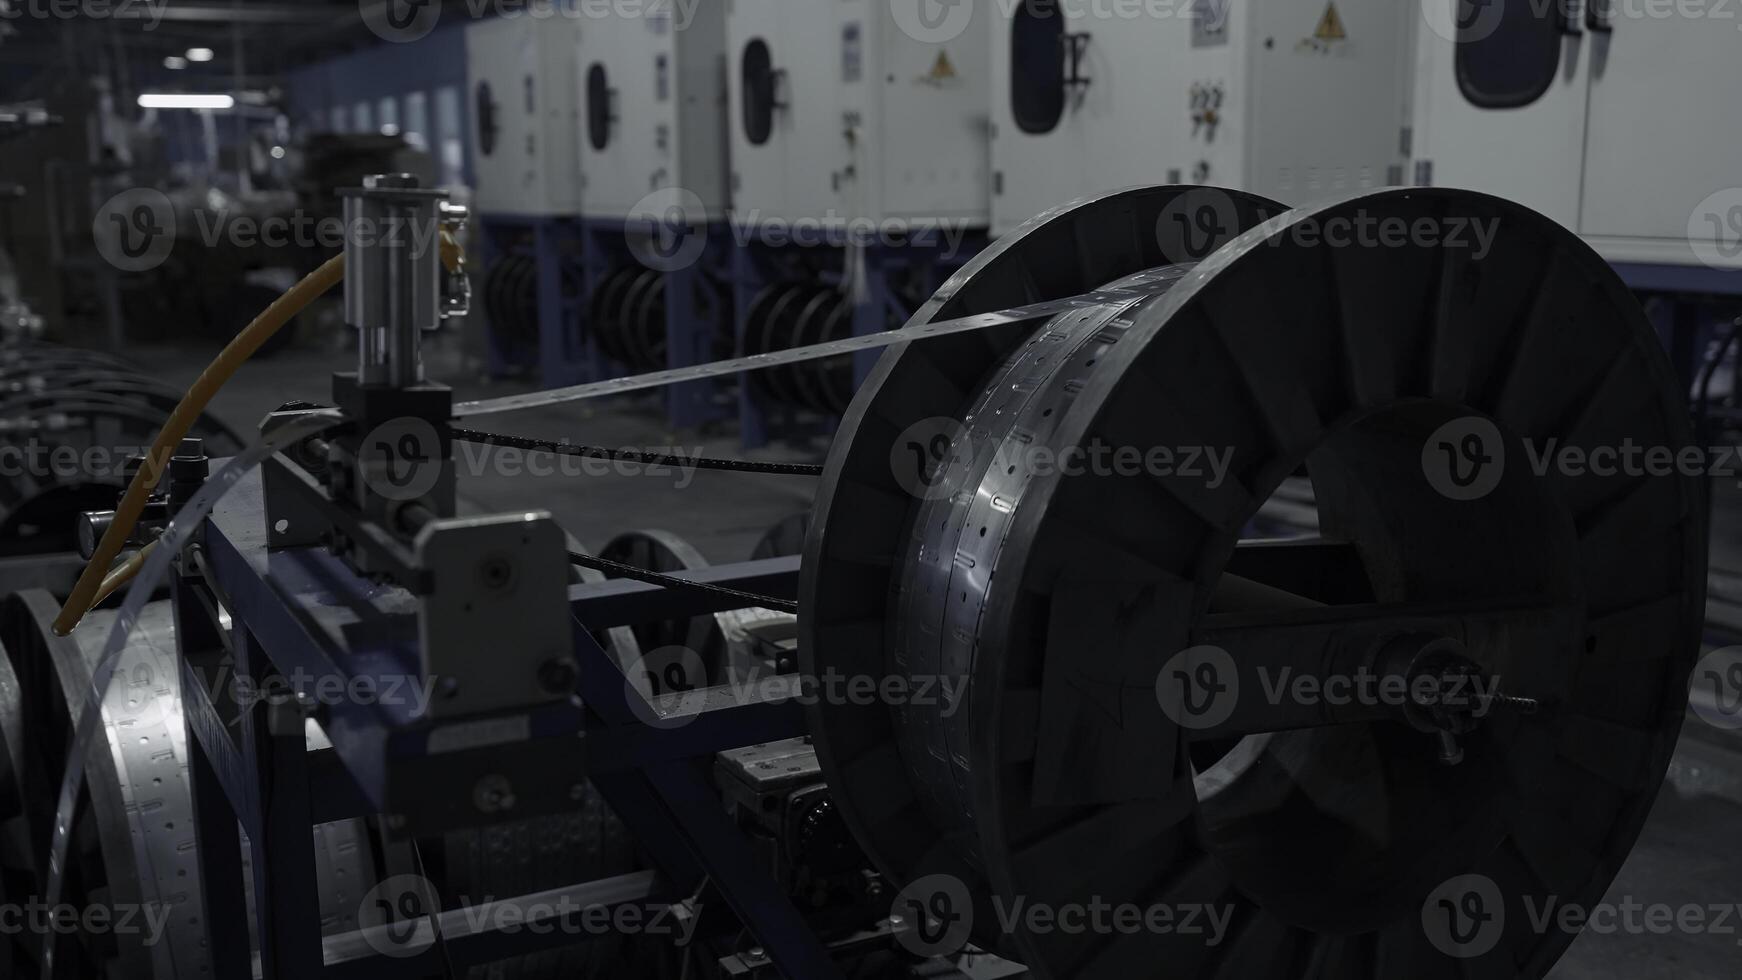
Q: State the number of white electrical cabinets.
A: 5